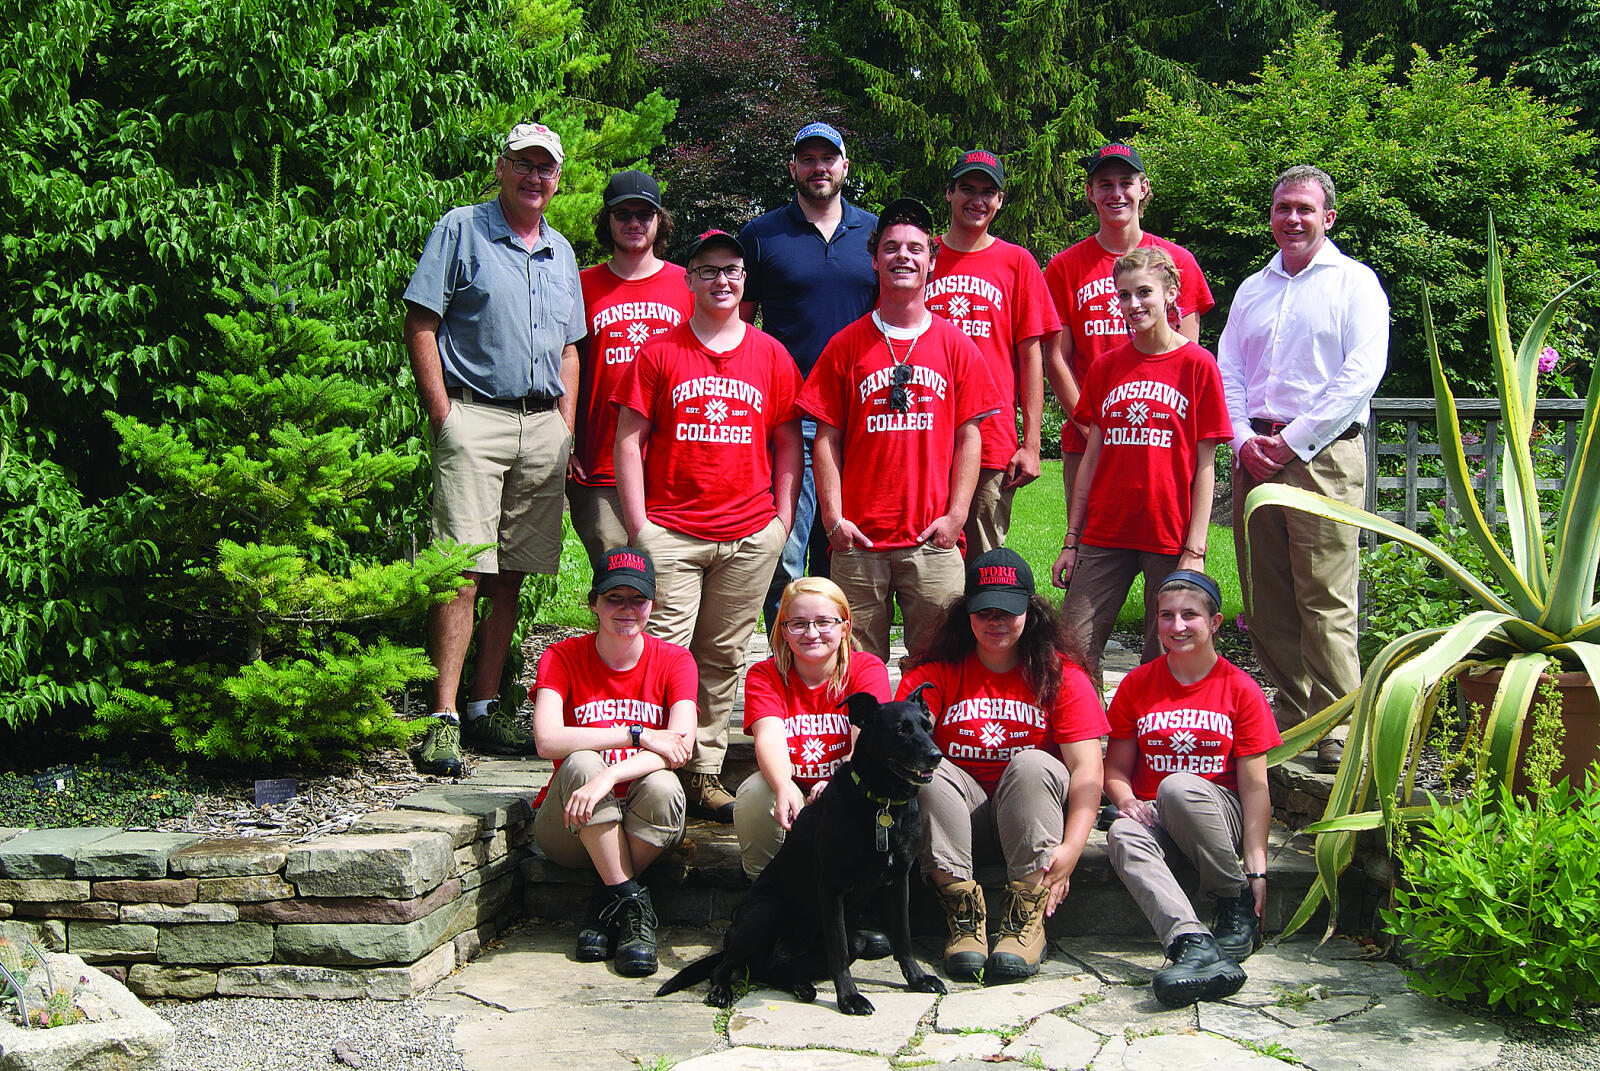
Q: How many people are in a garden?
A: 13